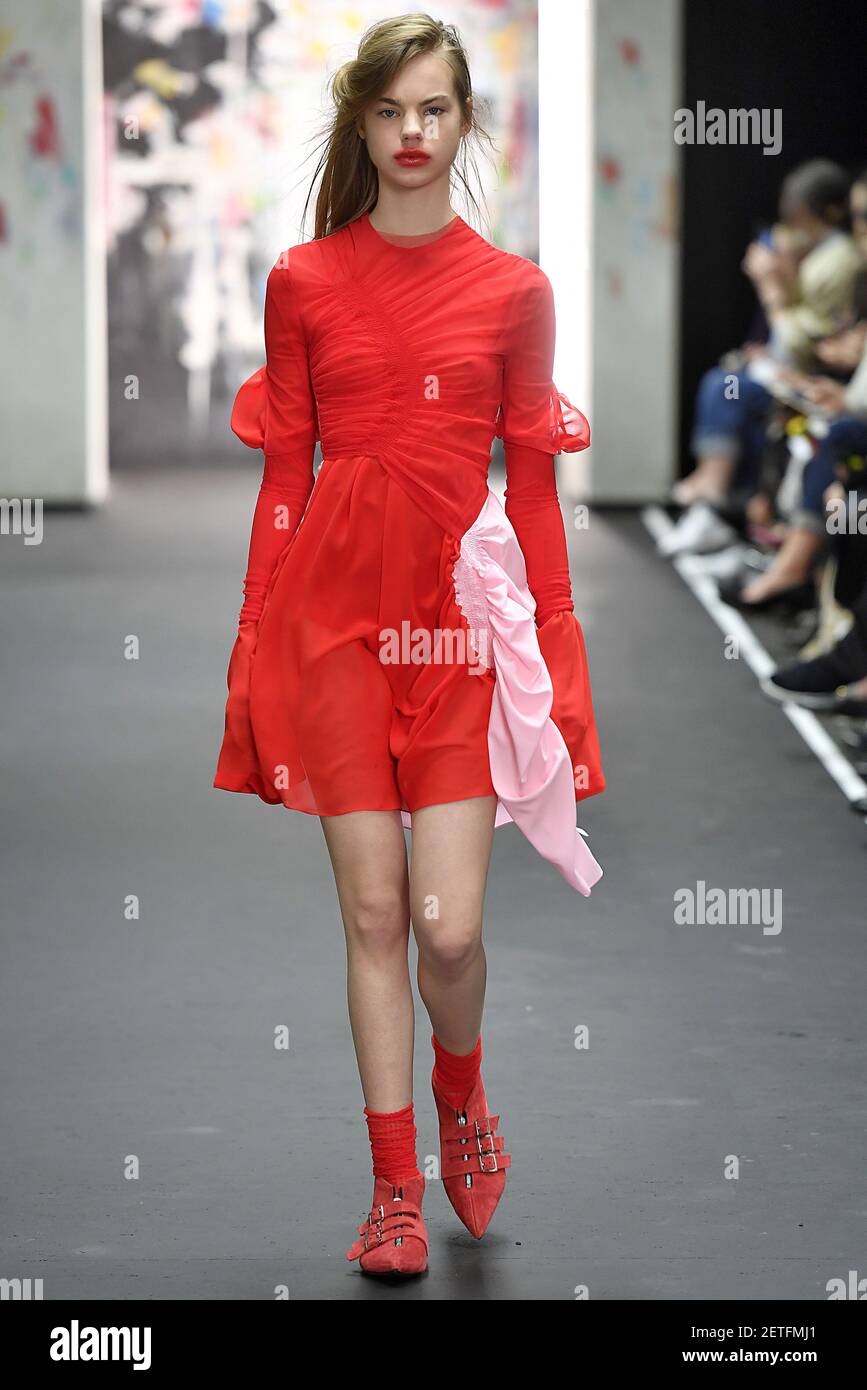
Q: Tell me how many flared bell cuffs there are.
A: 2